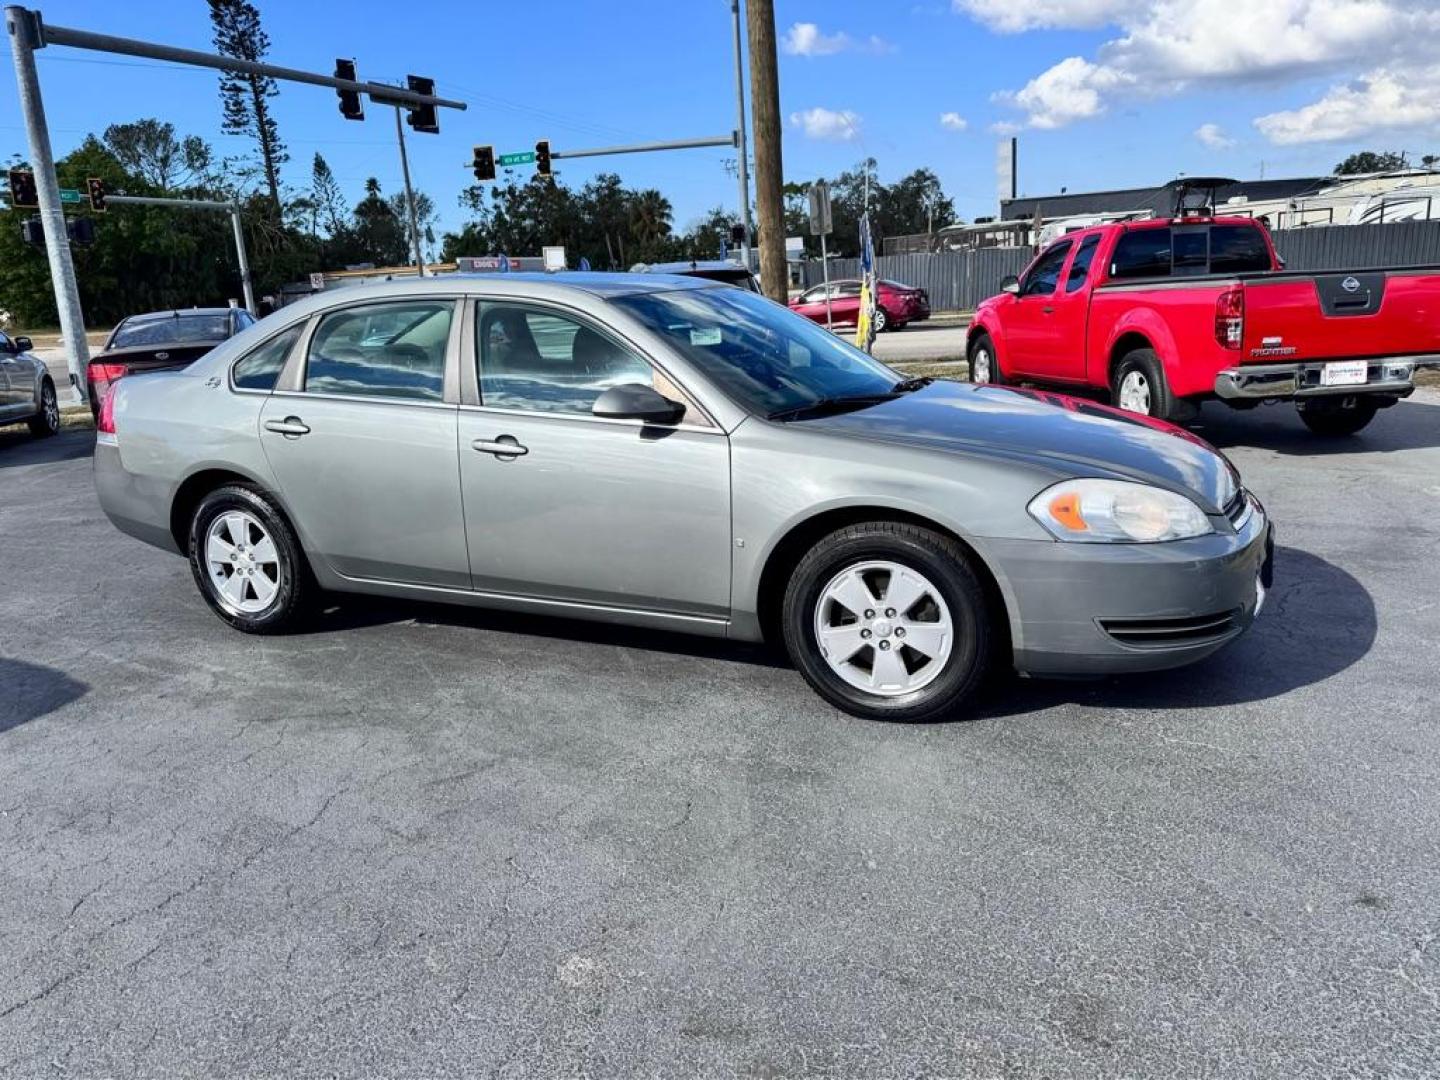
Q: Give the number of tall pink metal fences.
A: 0